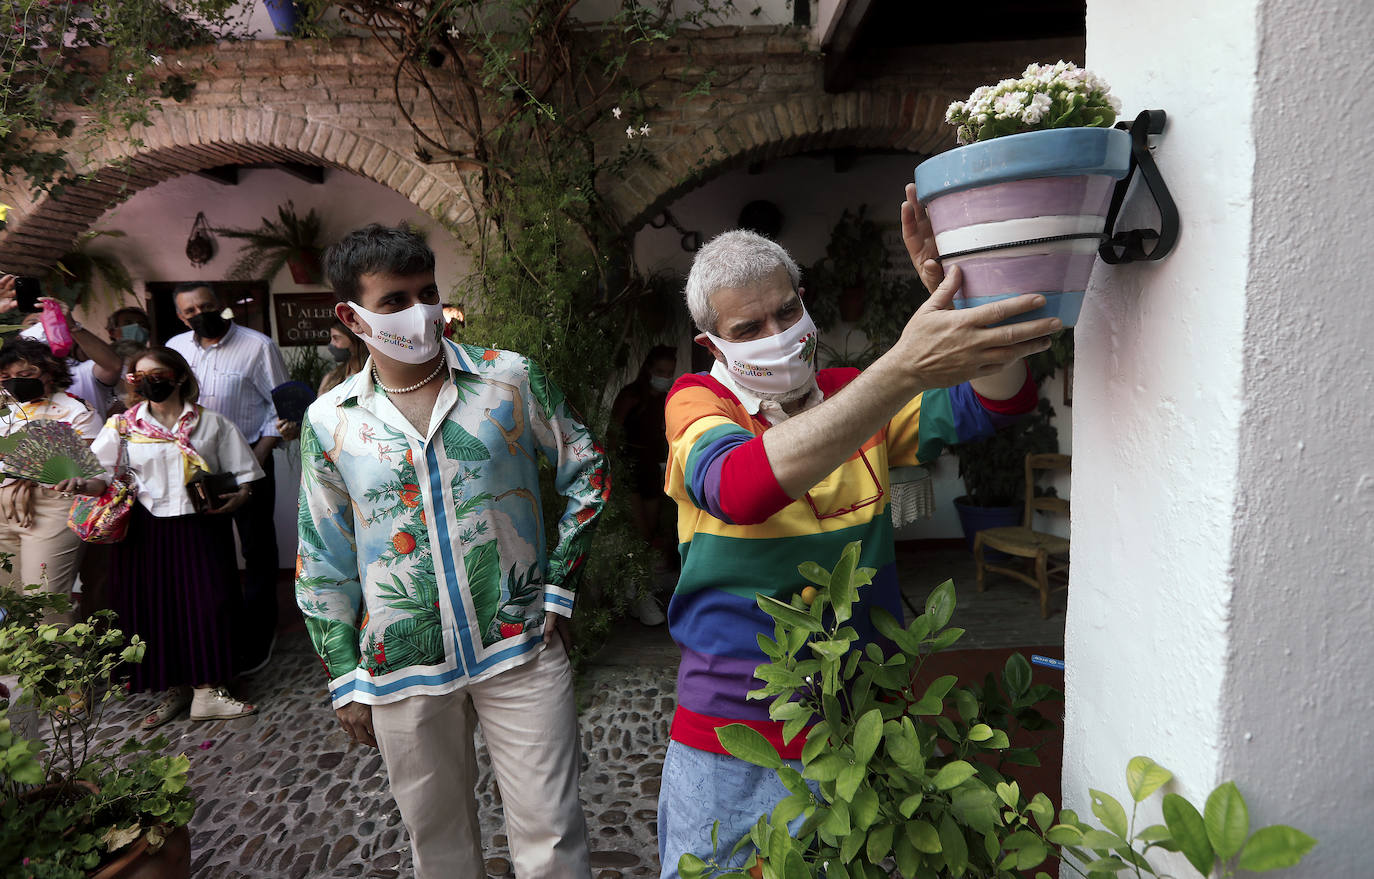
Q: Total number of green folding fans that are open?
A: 1